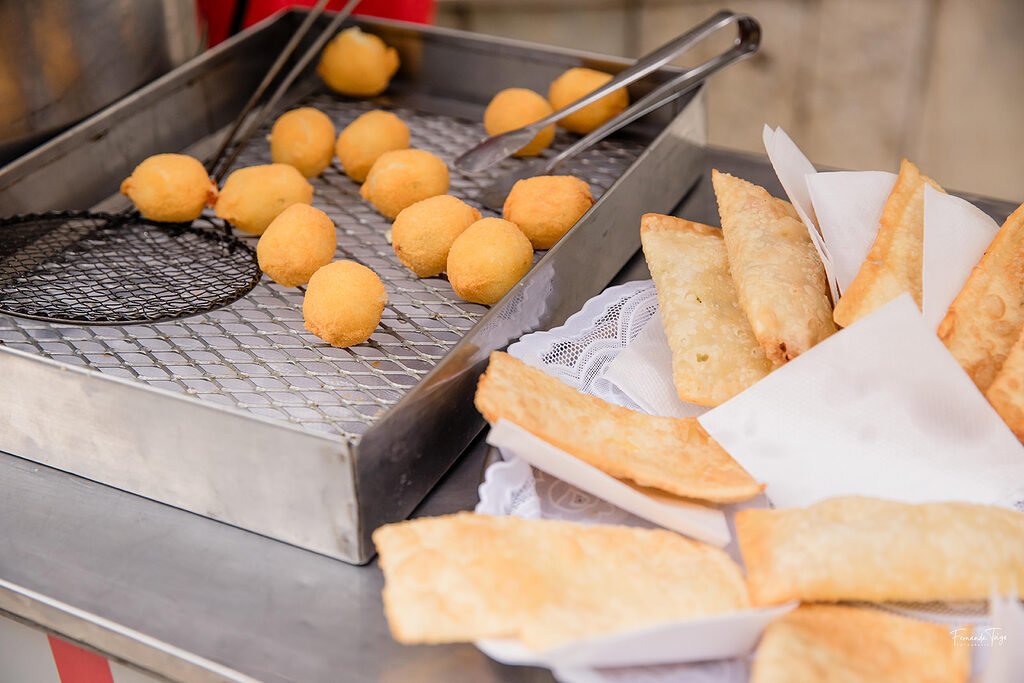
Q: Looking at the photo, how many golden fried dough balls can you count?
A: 13